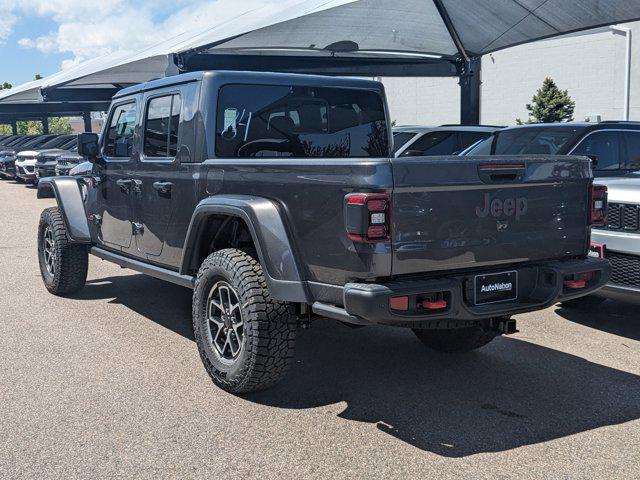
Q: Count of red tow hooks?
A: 2